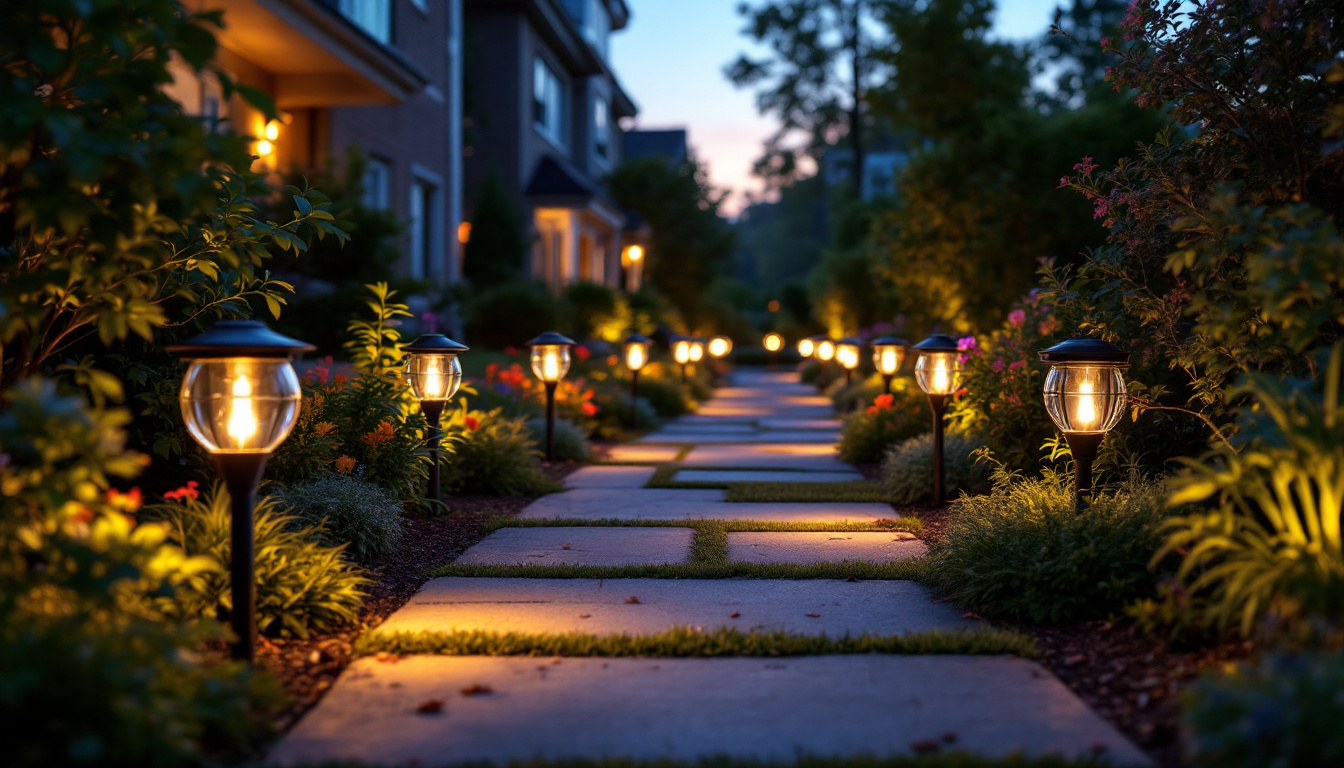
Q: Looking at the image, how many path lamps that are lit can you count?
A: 14